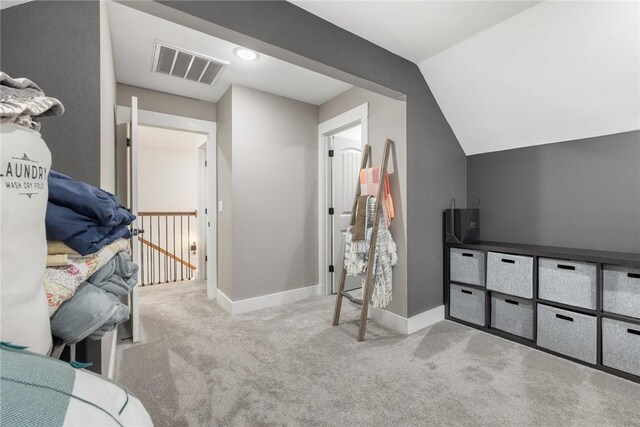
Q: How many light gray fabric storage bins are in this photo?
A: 8